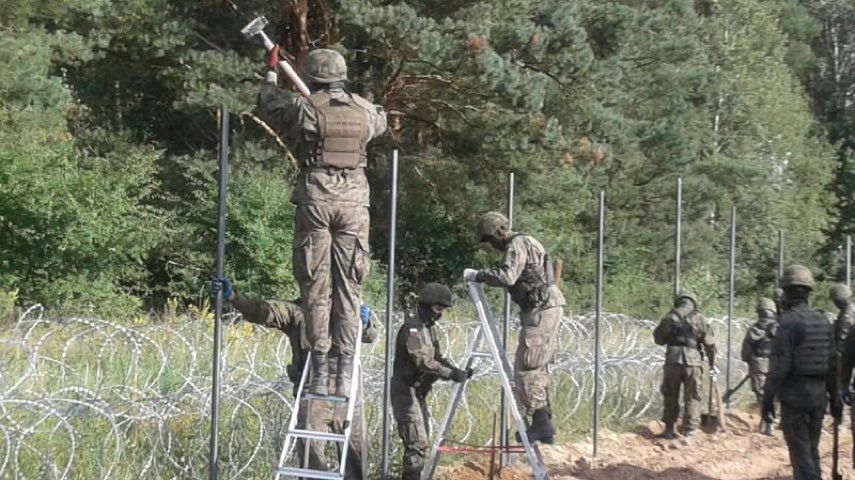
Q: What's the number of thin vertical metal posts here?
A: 8